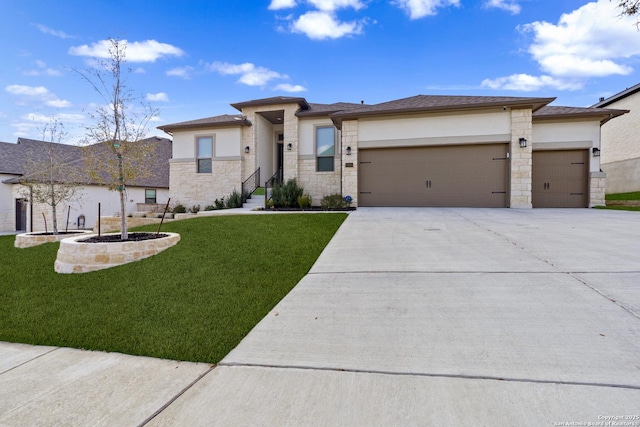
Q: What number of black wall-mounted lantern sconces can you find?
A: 5